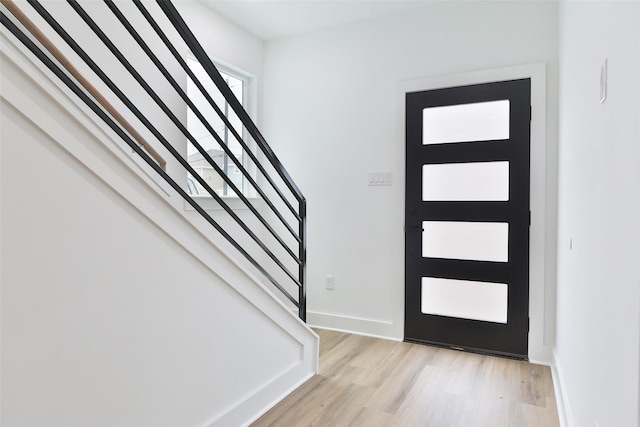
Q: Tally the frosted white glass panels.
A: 4